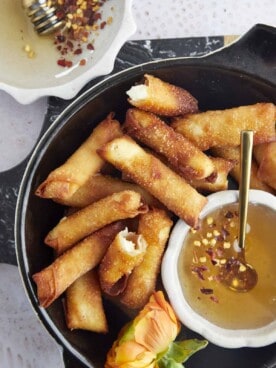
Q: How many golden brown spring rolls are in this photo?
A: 14